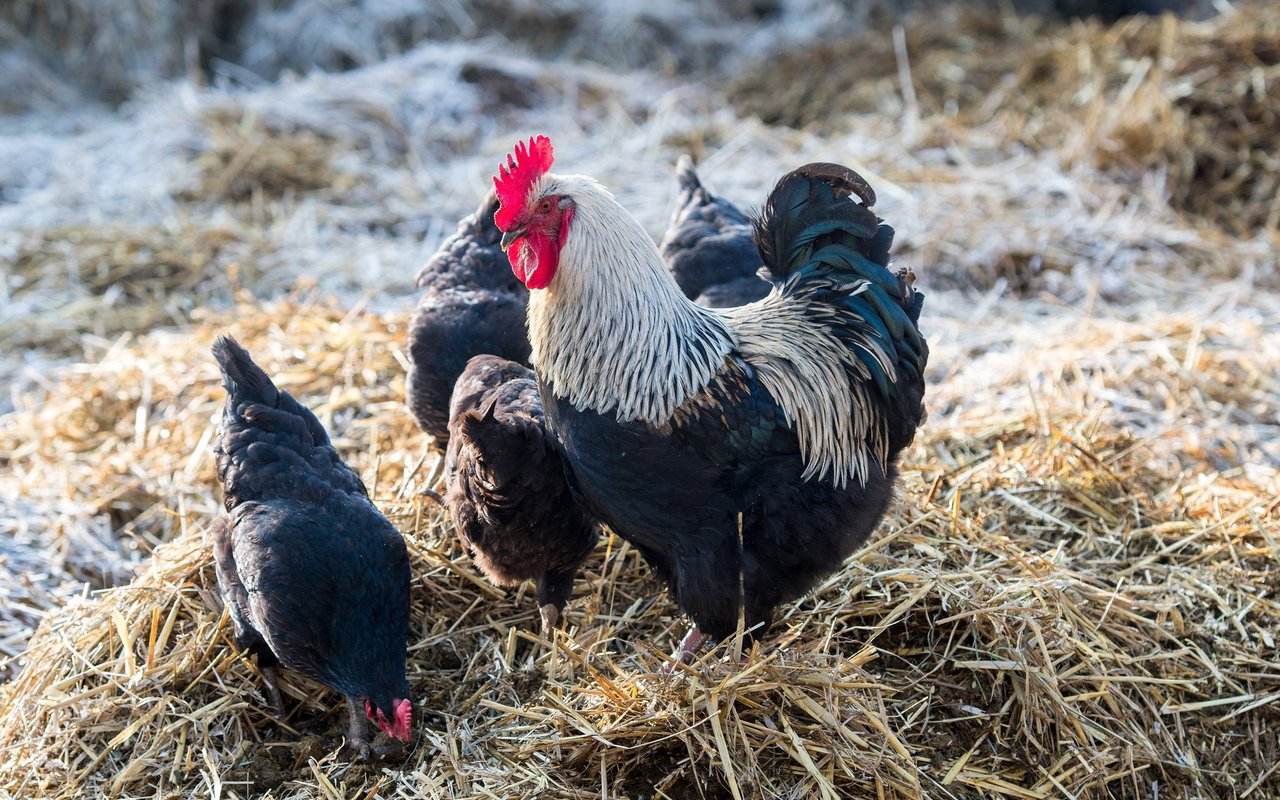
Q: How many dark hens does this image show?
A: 4